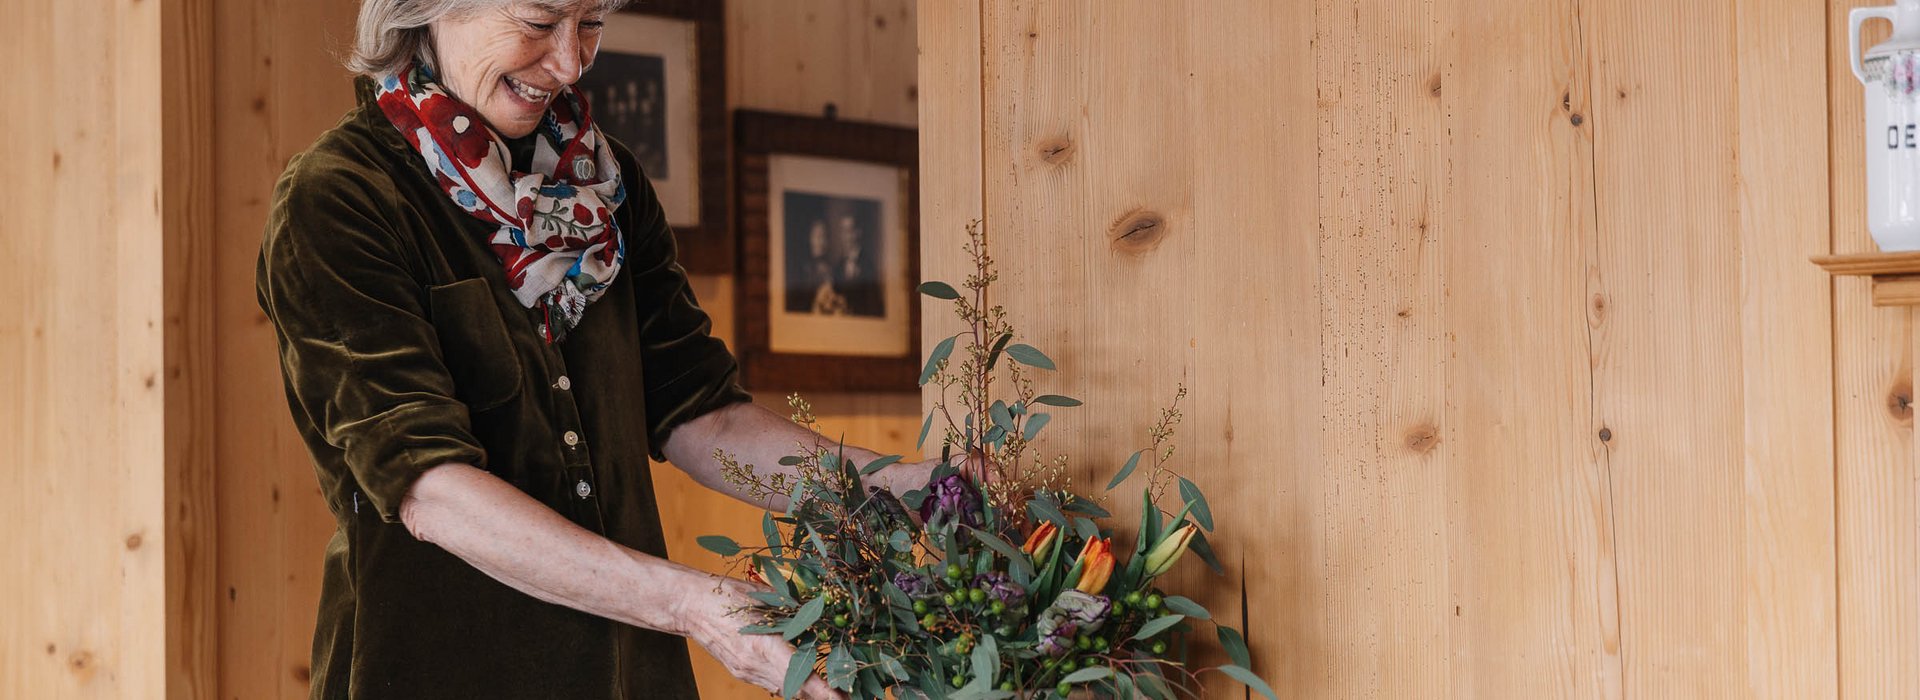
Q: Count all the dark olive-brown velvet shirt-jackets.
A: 1